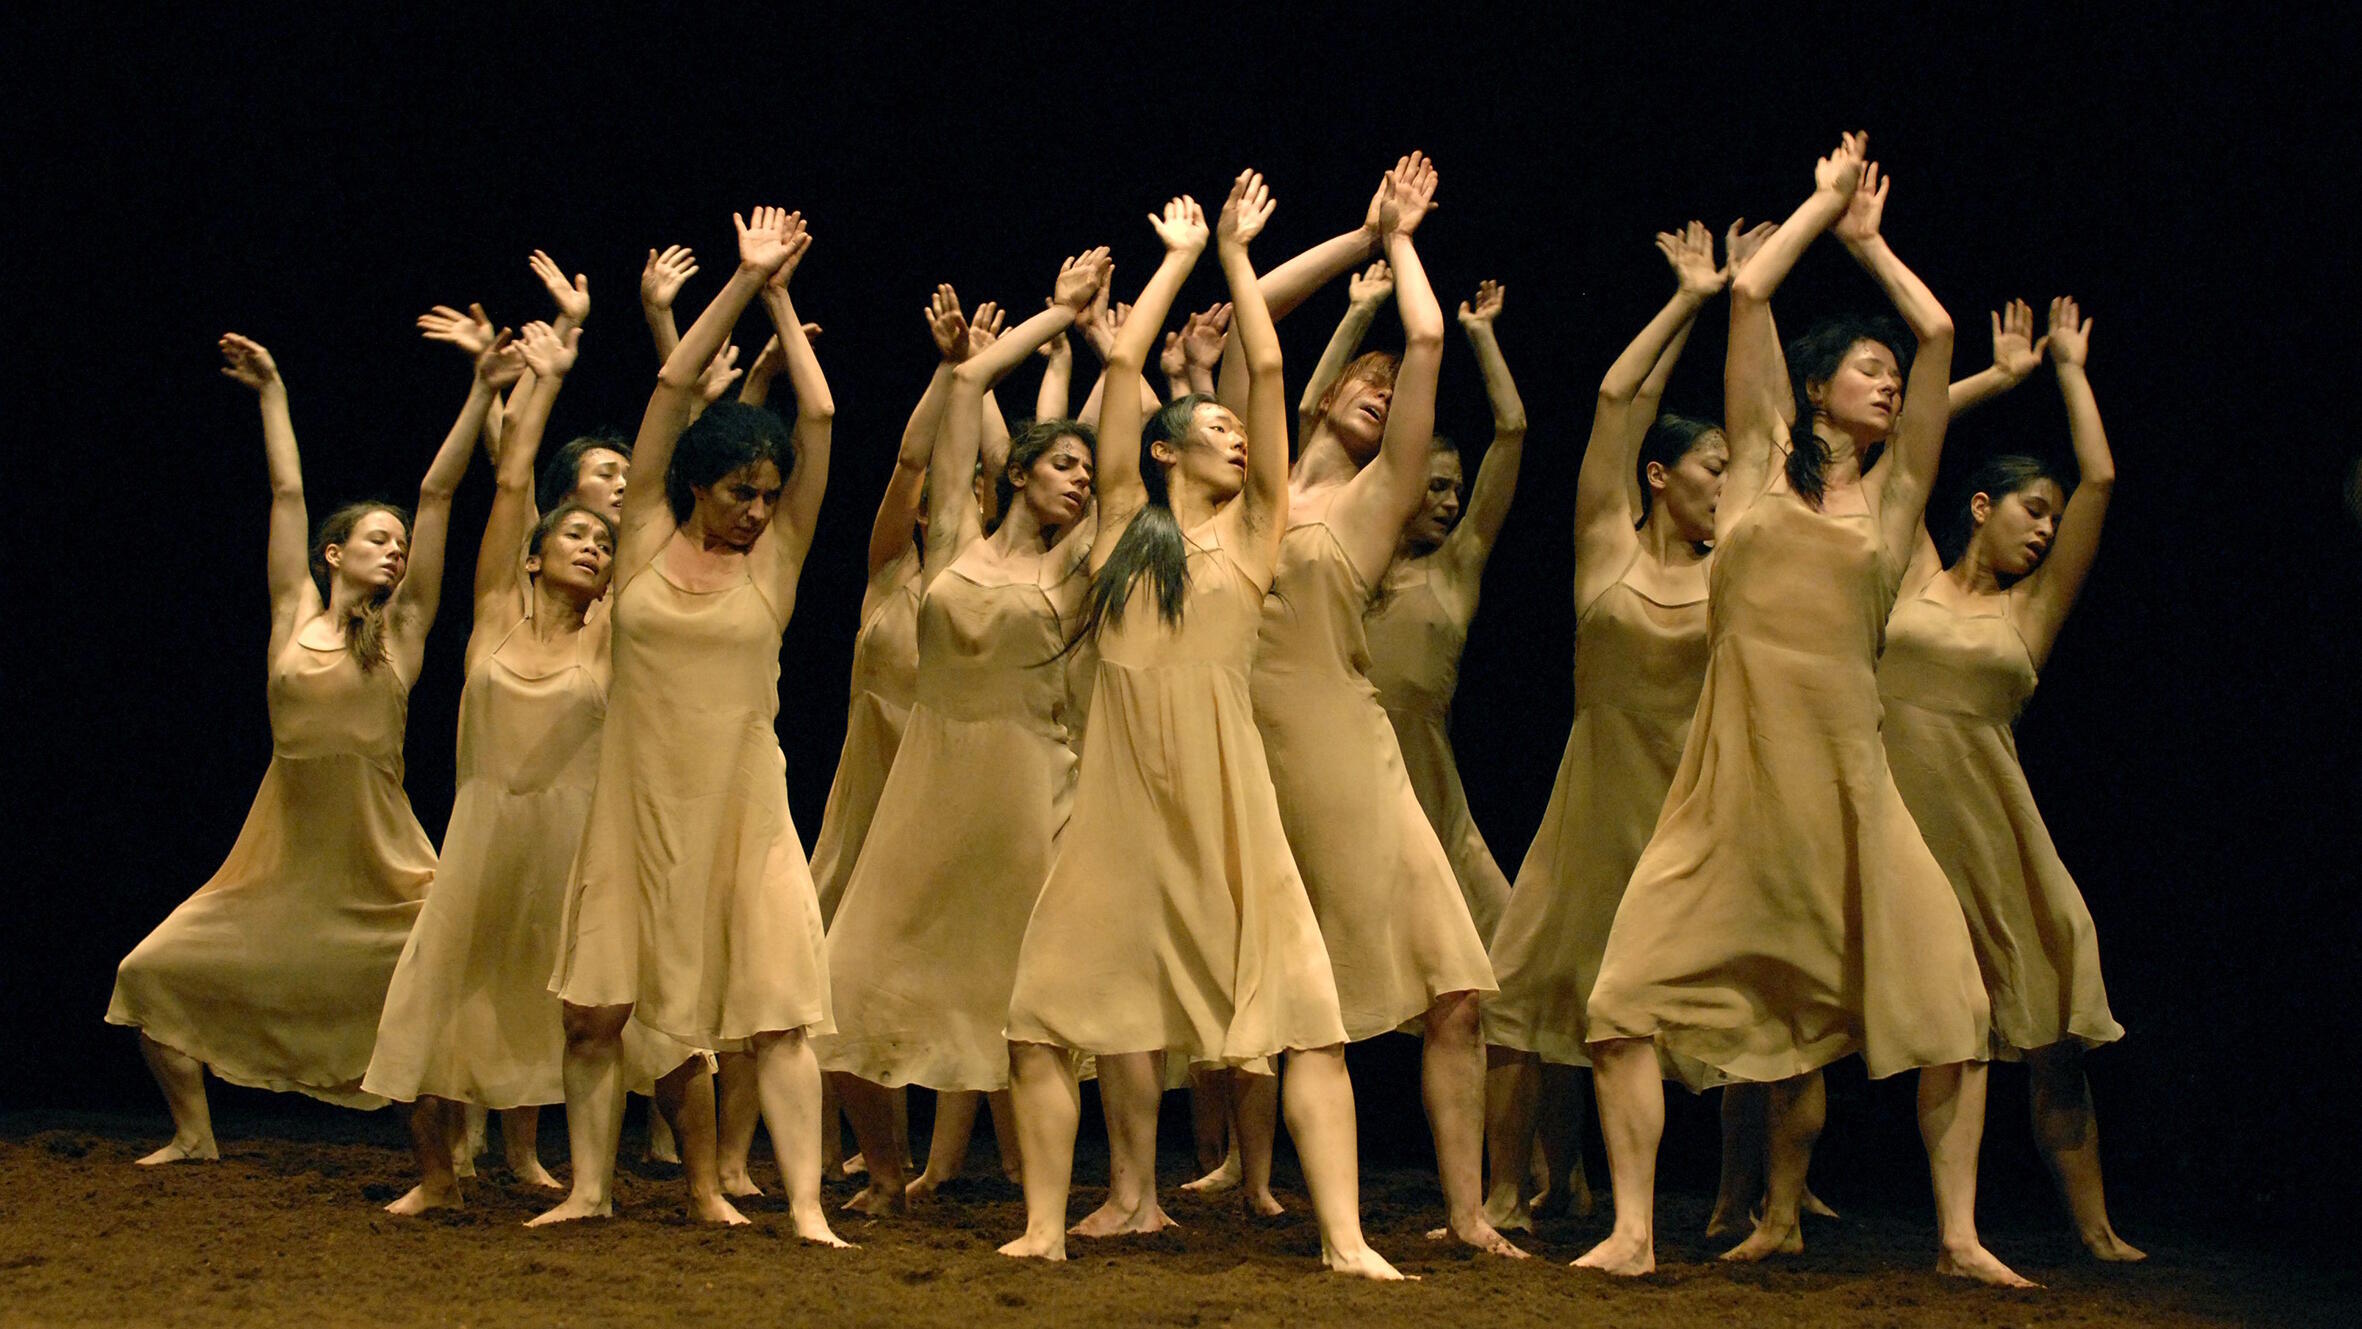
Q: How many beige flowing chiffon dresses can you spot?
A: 11